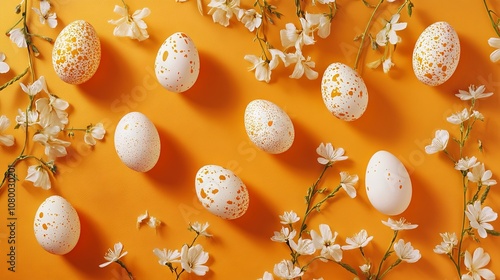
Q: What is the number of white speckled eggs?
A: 9